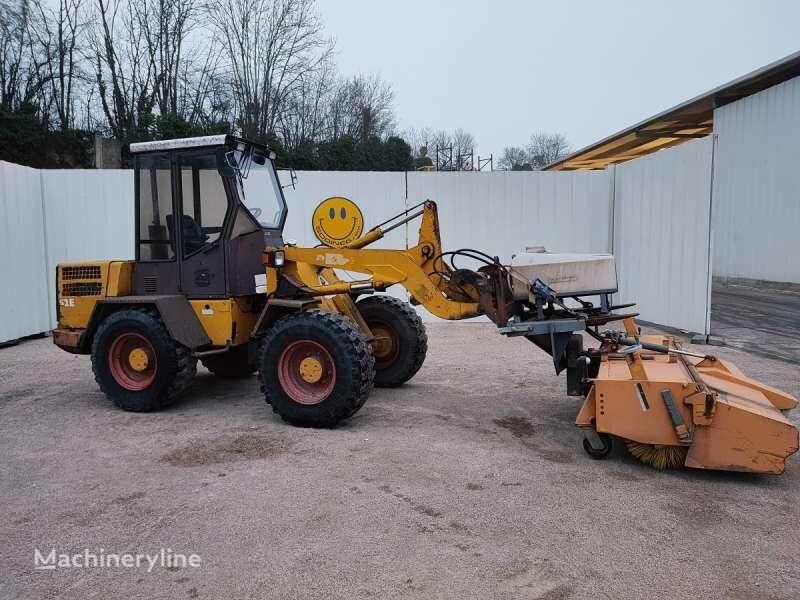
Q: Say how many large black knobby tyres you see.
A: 4